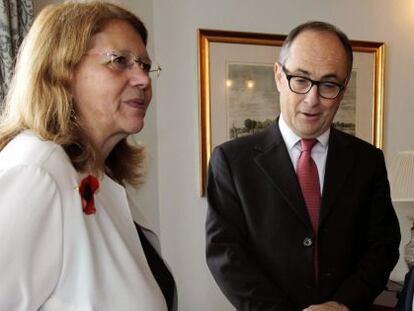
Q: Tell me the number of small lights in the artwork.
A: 2